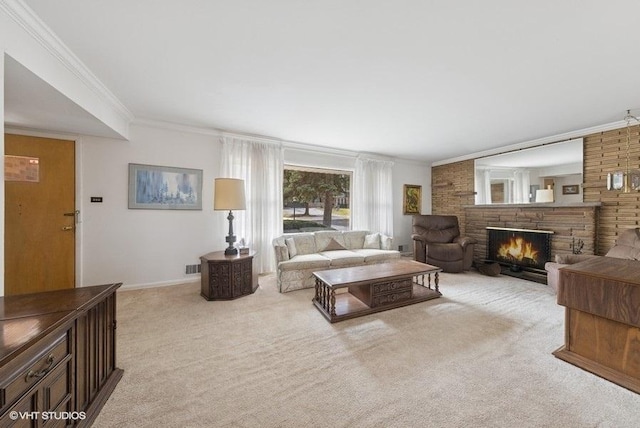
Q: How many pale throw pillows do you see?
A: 2